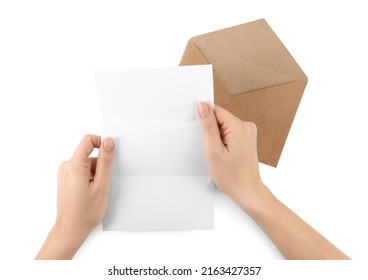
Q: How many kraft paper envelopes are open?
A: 1